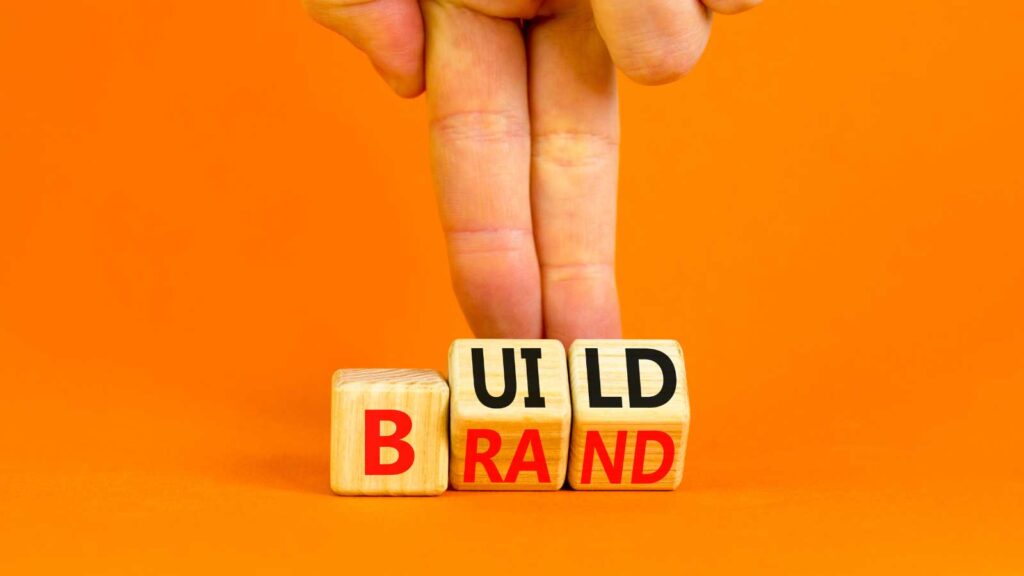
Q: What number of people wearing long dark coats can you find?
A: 0